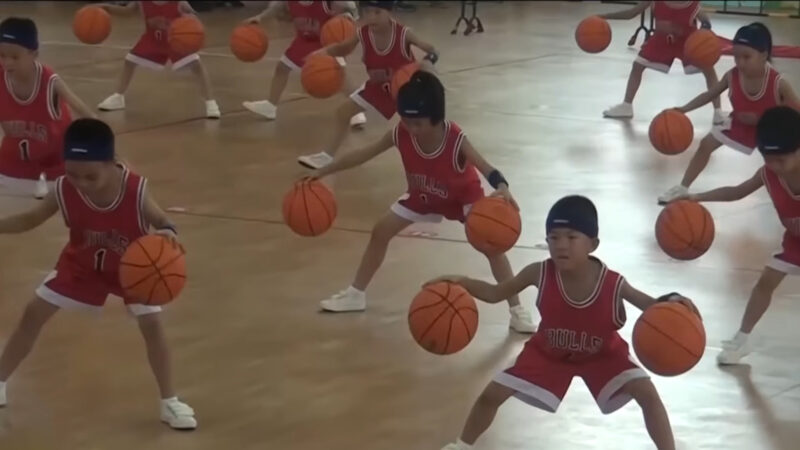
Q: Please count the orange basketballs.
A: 15